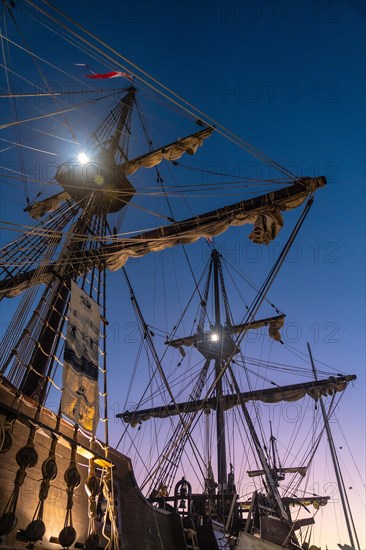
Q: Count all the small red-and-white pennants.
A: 1